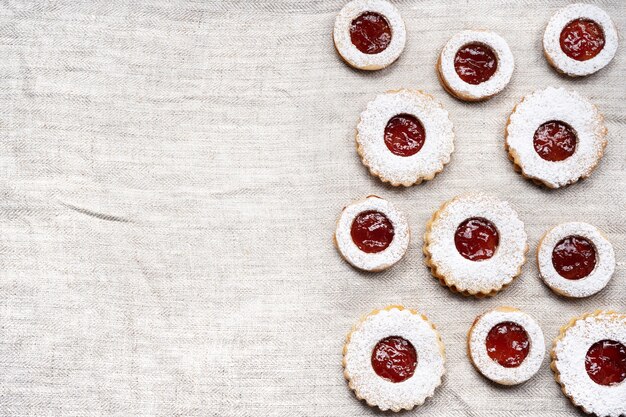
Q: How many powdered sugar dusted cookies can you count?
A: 11